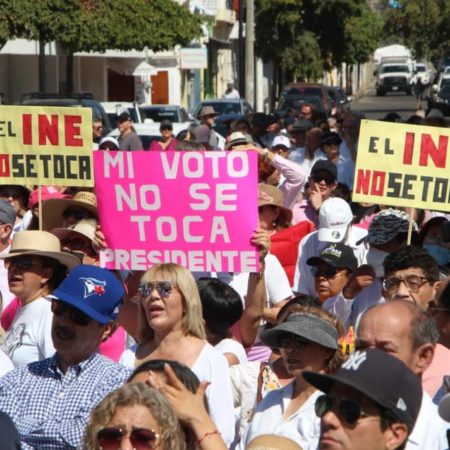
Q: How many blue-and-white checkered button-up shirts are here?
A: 1